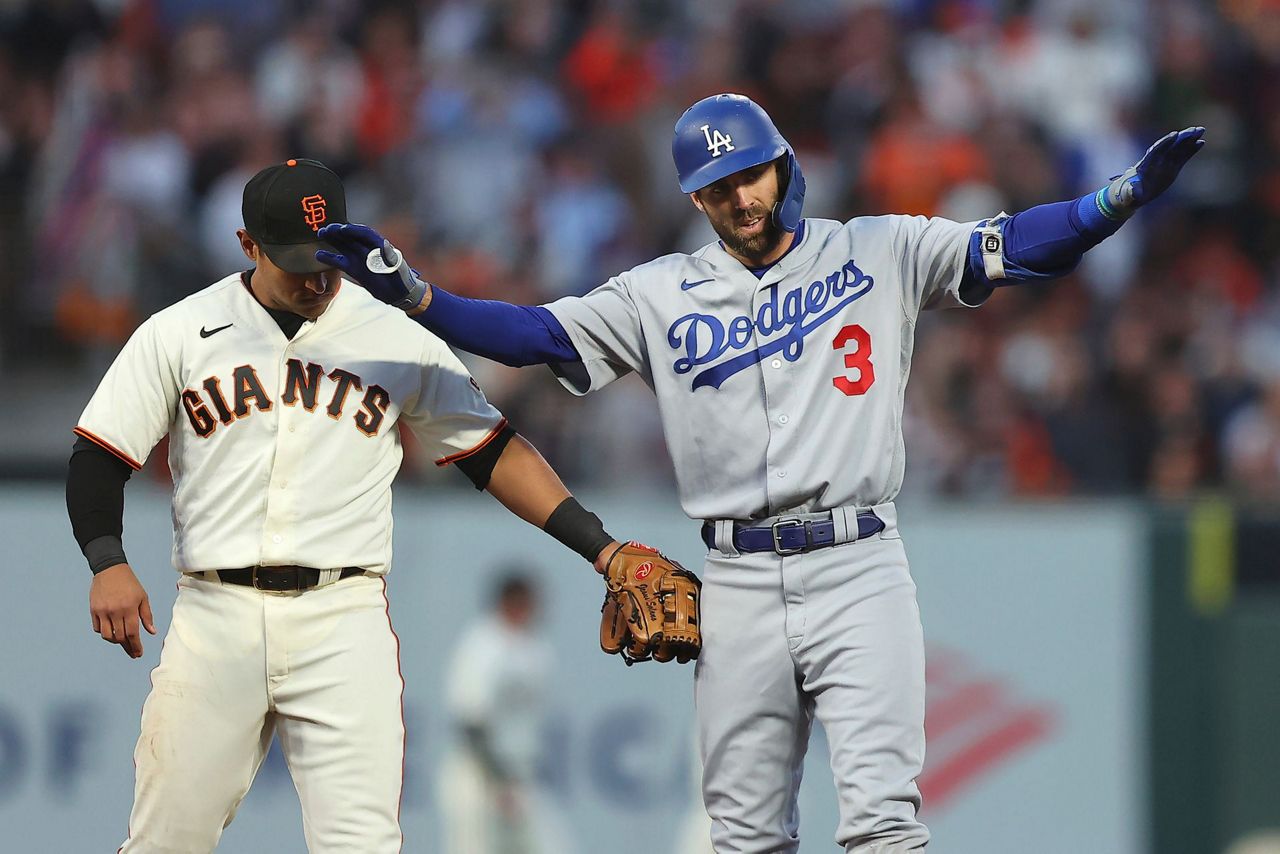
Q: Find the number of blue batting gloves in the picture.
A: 2